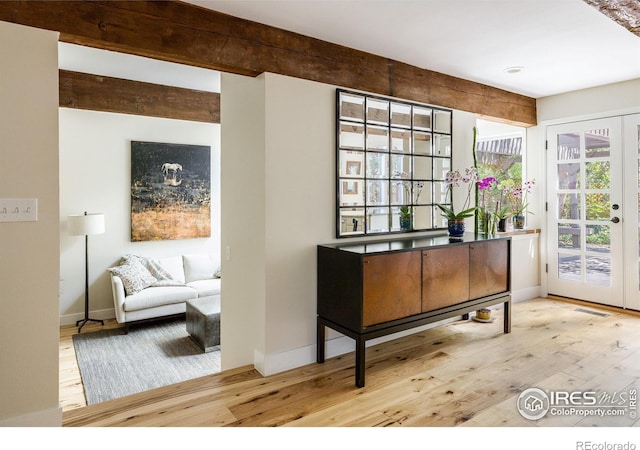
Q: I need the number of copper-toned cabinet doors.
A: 3